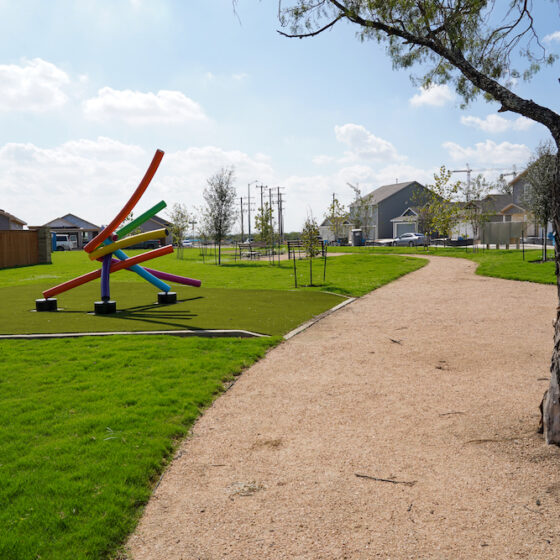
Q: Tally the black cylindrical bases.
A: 3